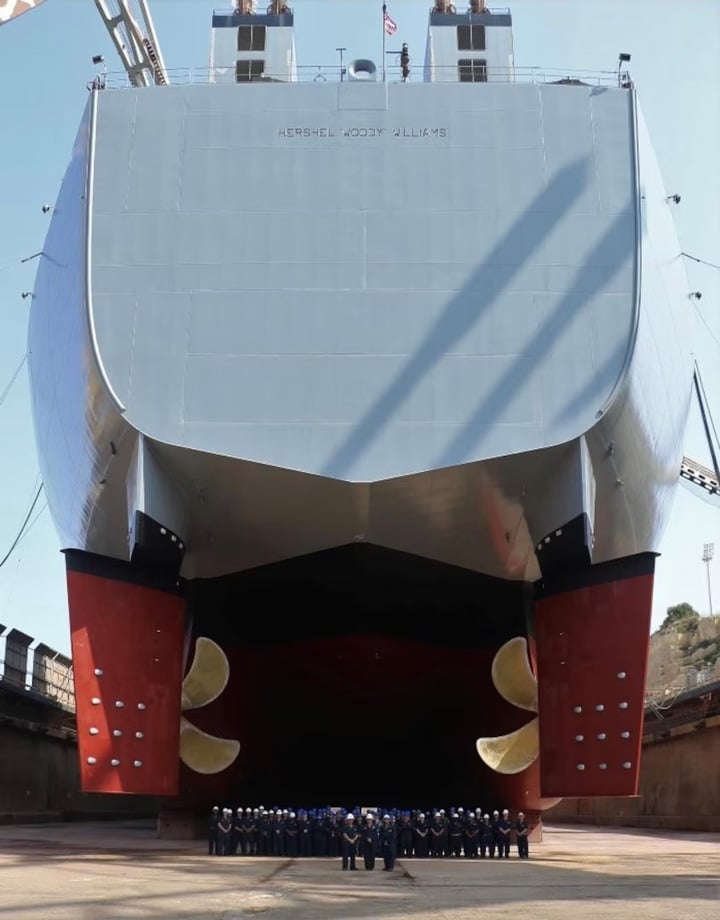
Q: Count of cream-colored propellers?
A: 2